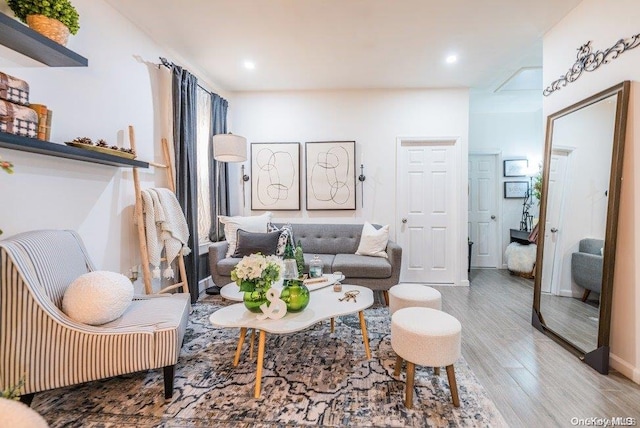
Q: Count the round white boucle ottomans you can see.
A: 2